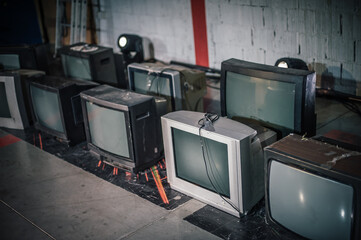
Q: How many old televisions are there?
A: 9